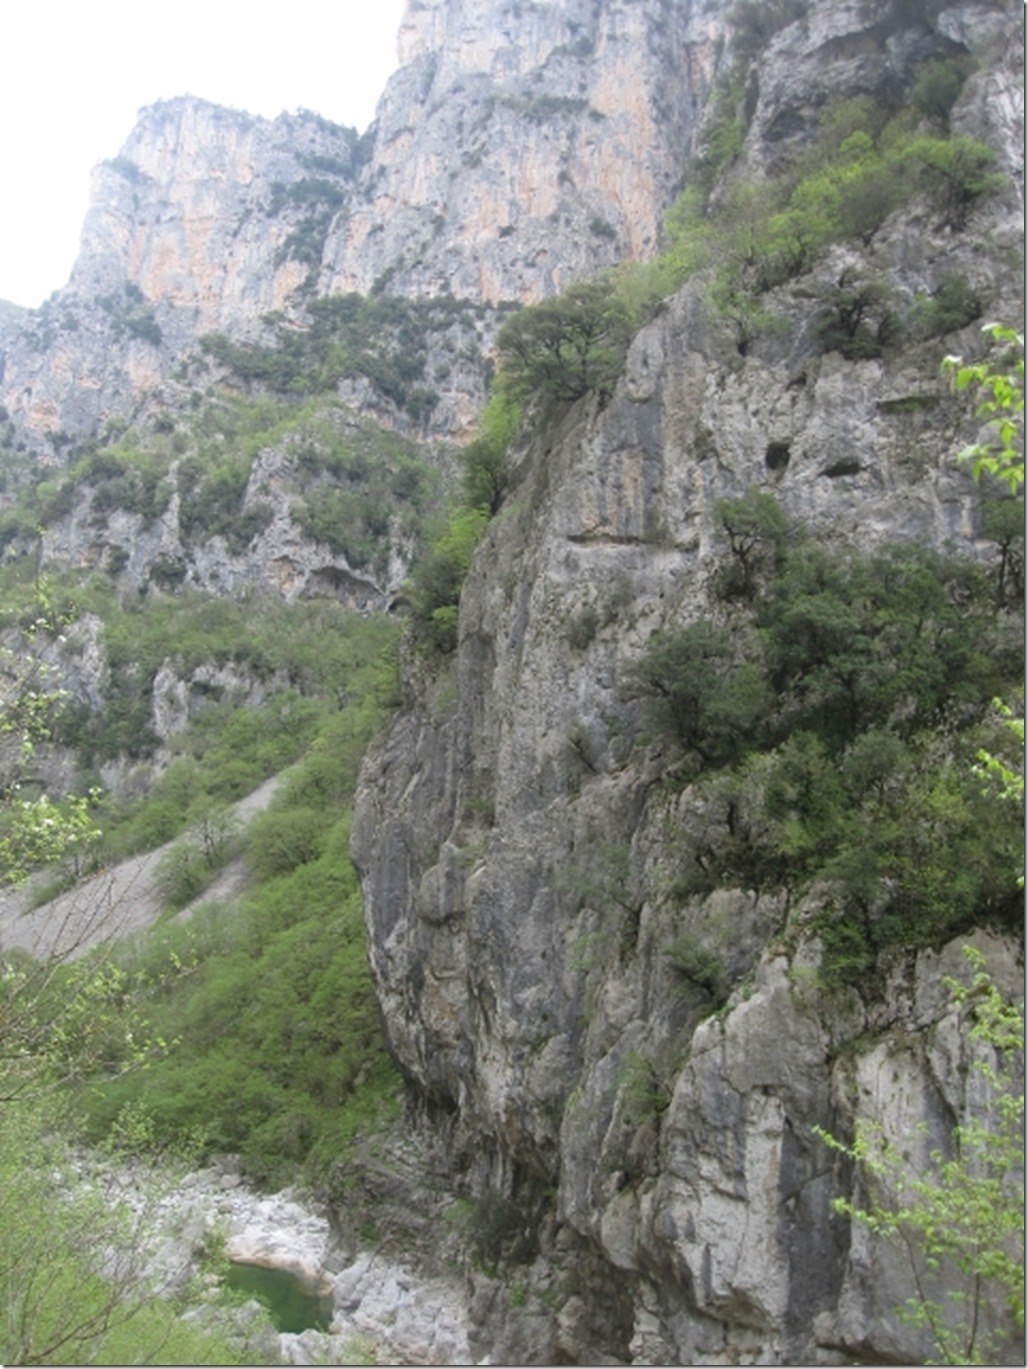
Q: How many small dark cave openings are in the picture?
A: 2